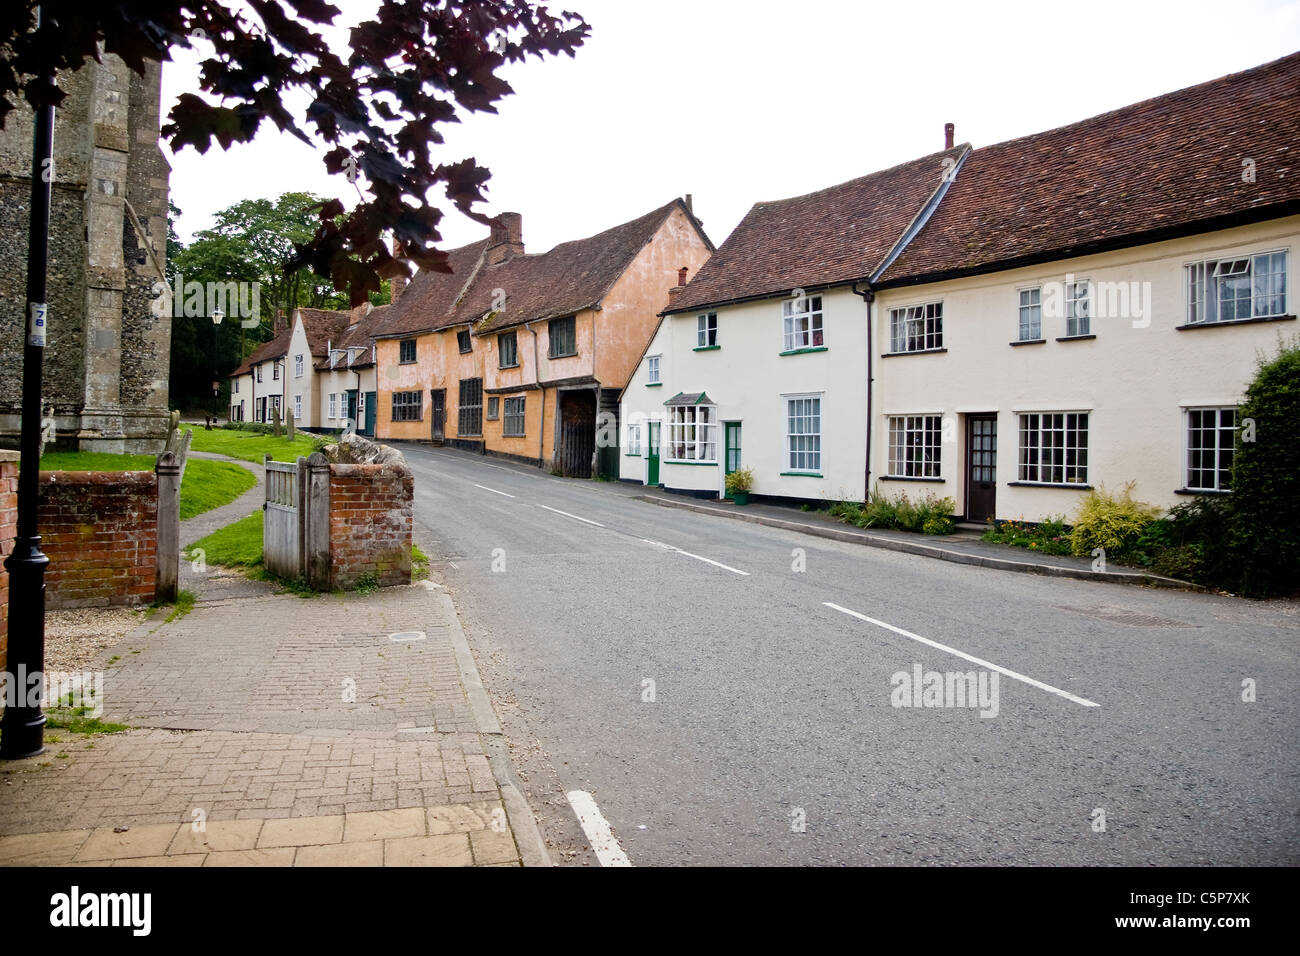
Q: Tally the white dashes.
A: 5